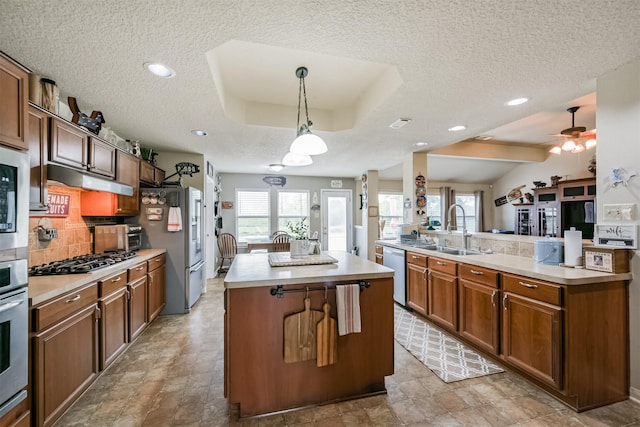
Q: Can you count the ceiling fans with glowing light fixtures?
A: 1